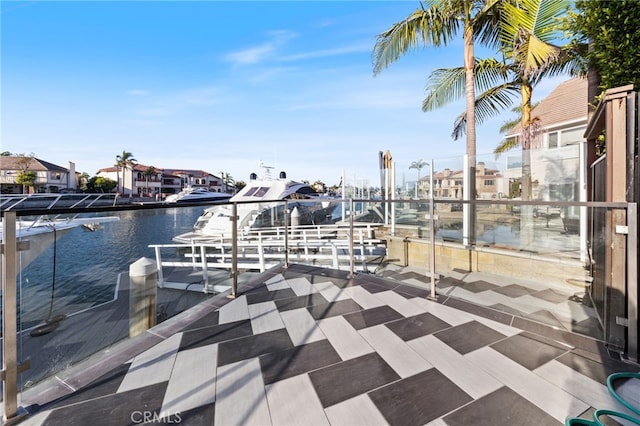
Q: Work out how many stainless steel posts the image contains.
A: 6